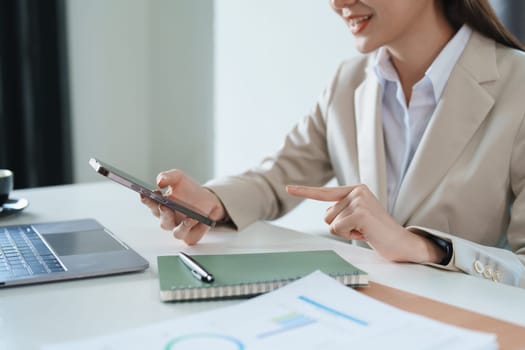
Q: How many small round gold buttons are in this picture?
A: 3